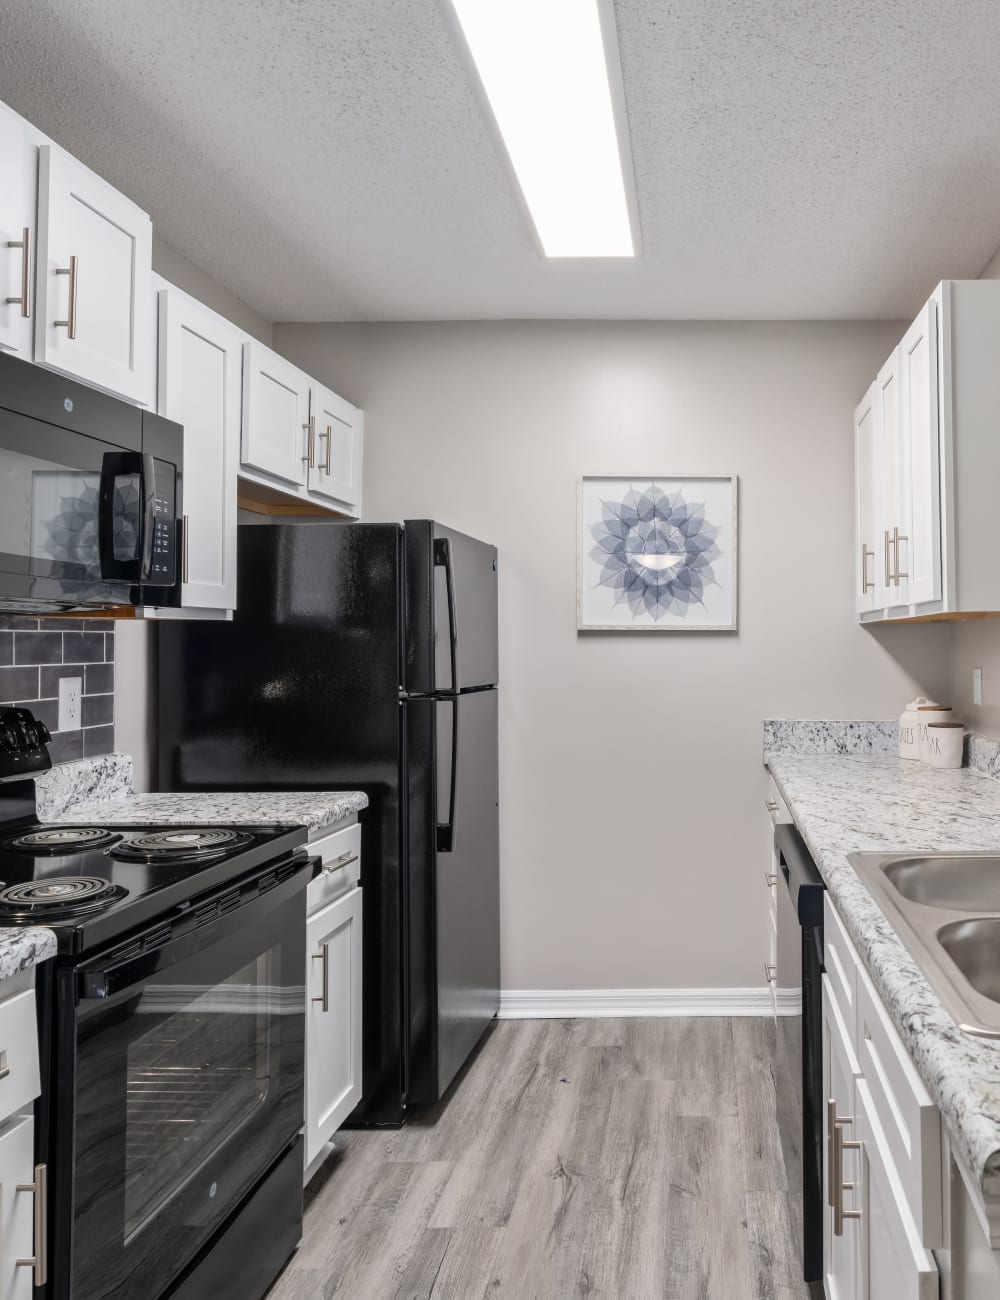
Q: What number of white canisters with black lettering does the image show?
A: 3